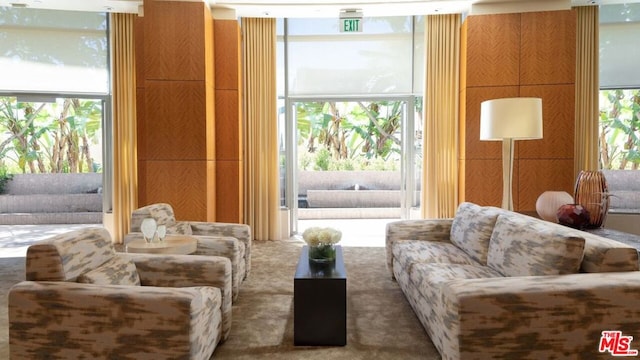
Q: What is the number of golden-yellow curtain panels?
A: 4